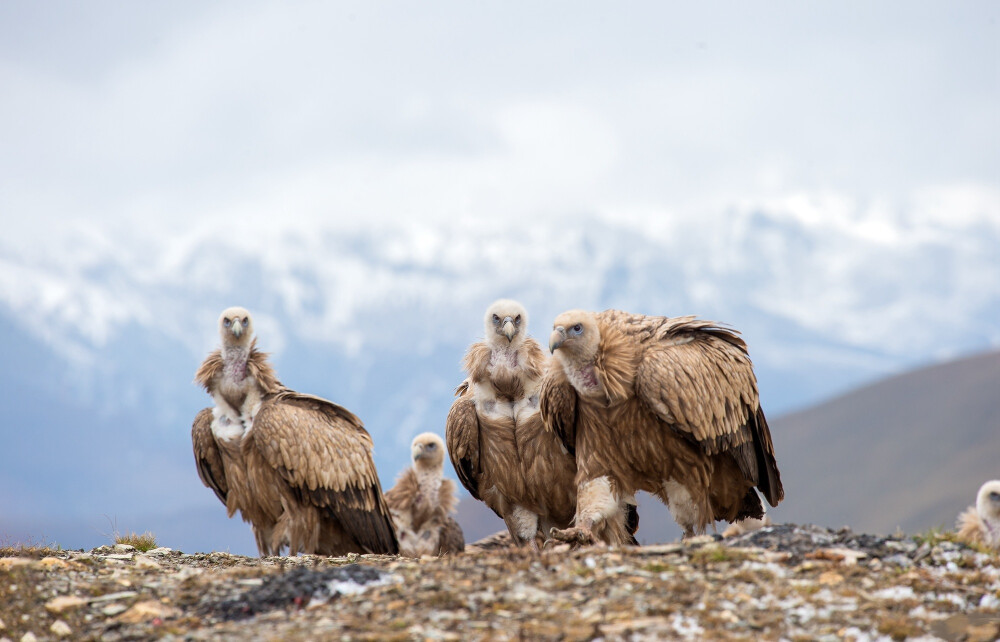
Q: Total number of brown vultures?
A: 5